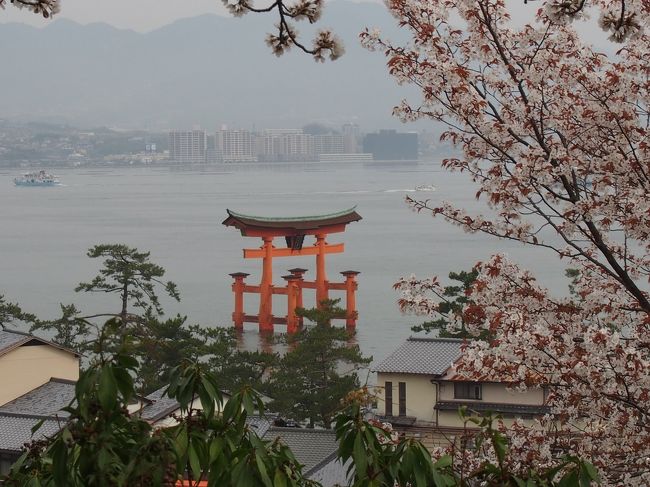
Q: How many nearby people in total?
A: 0